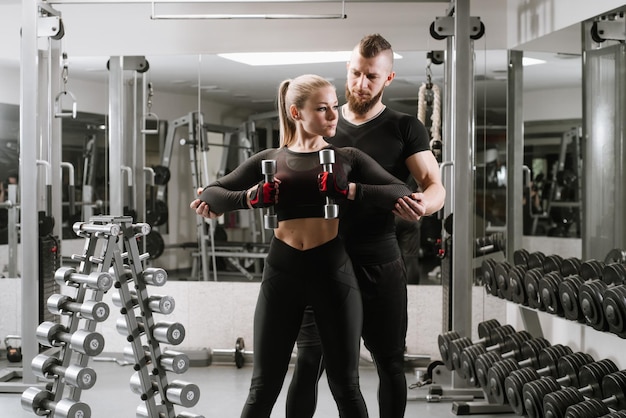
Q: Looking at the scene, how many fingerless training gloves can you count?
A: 2